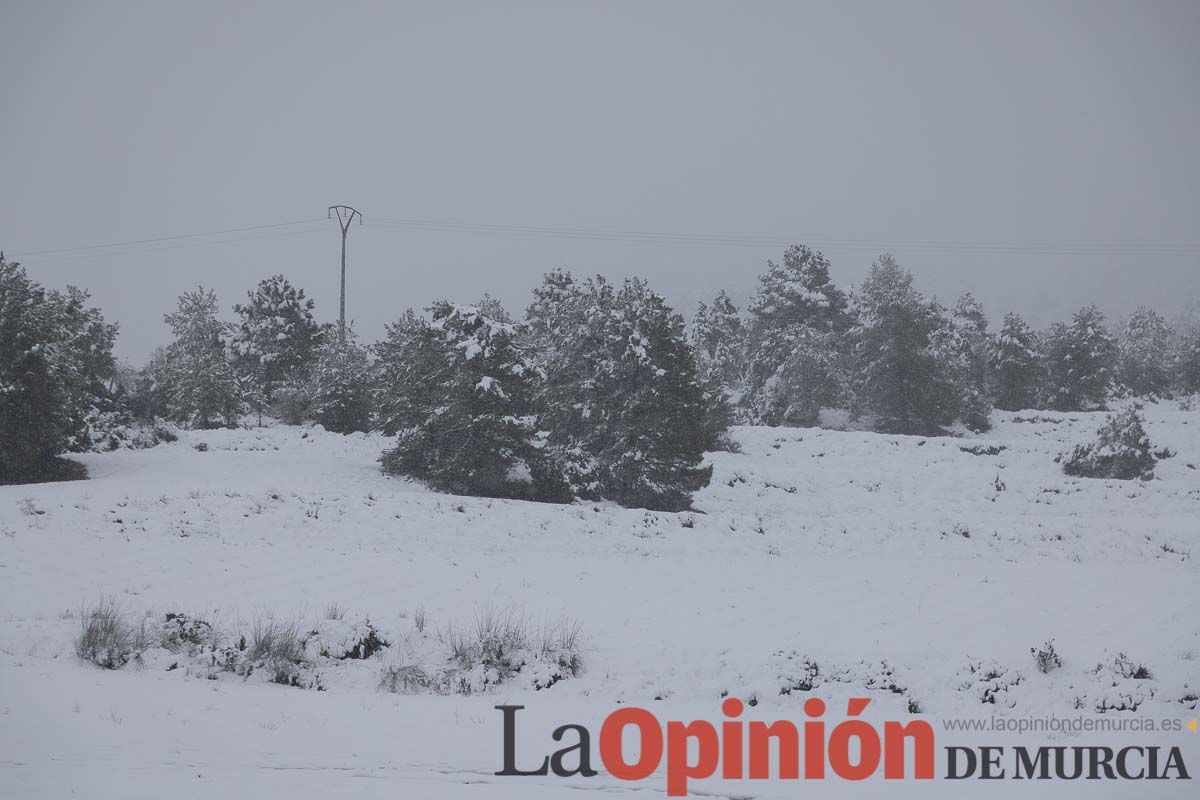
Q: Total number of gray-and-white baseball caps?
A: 0